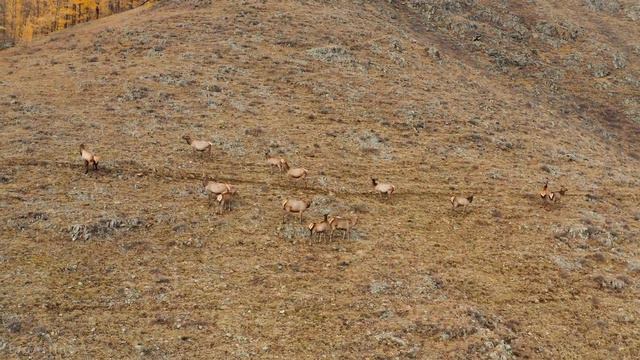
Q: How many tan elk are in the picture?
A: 13